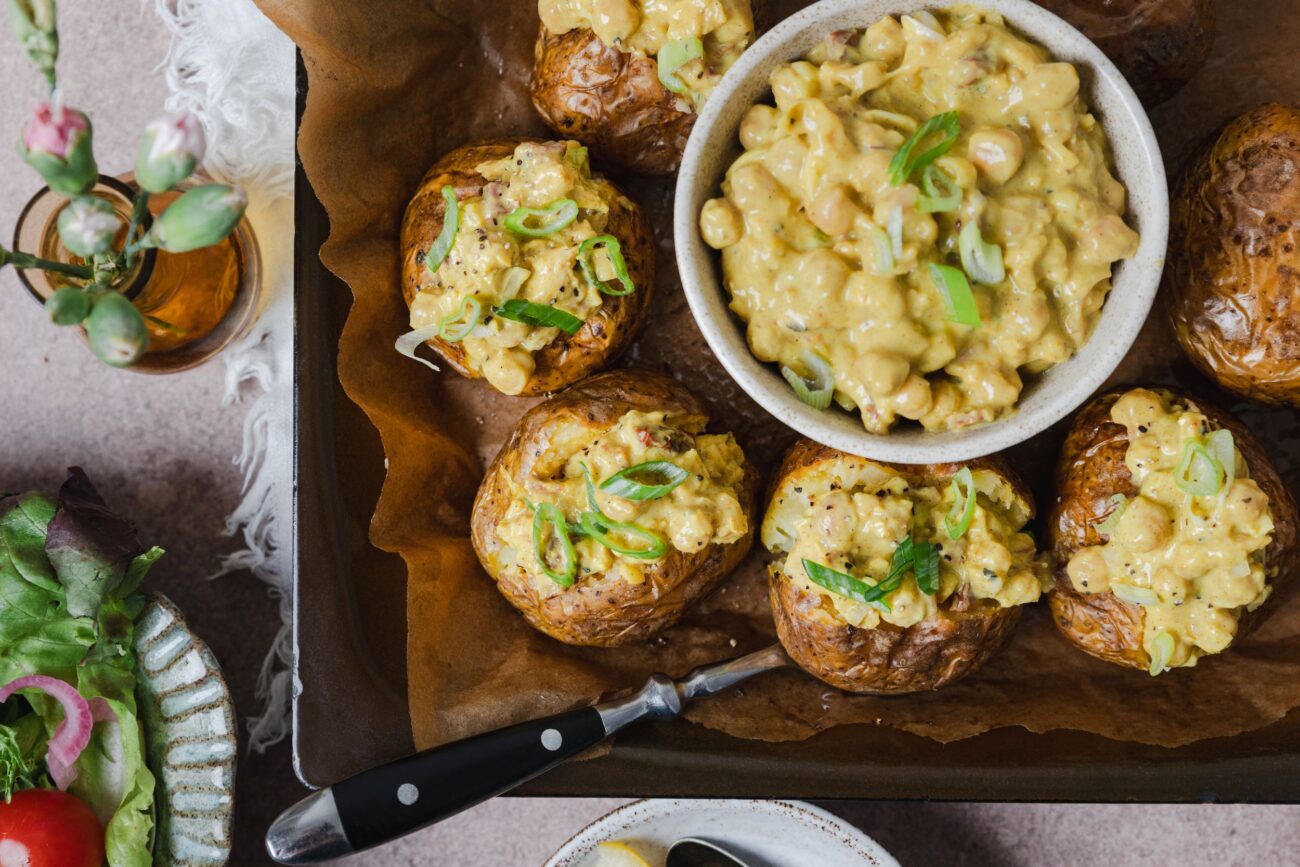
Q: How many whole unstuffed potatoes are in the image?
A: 2